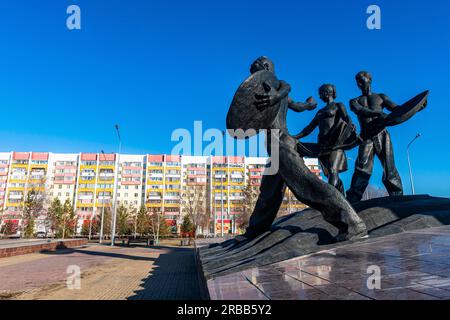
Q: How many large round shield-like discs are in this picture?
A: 1